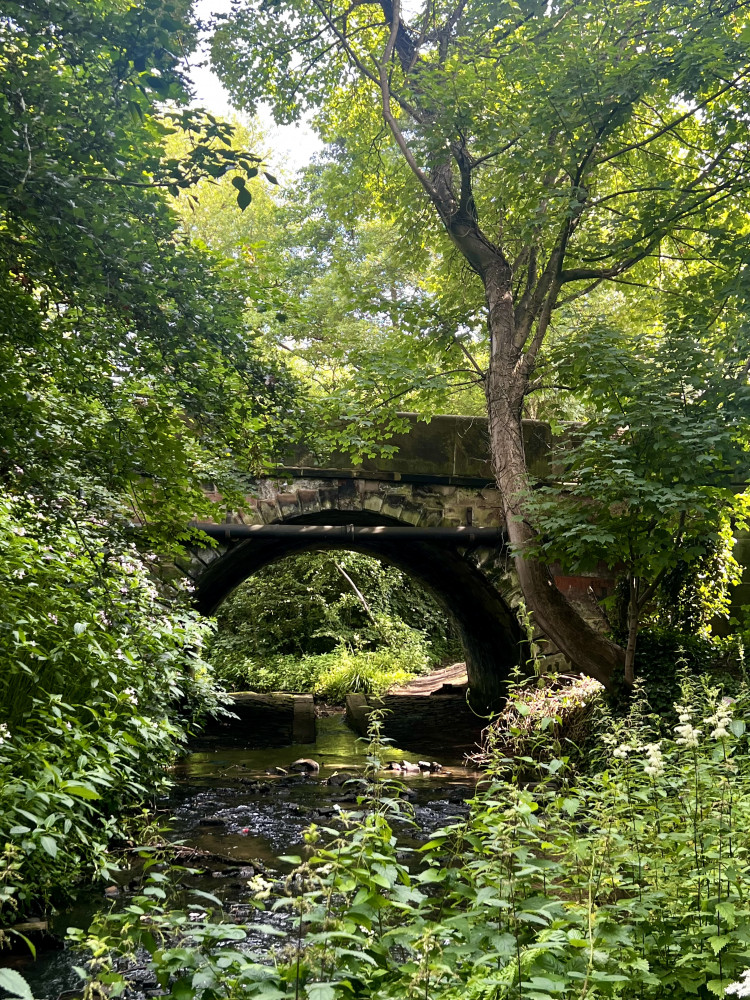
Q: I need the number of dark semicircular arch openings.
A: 1